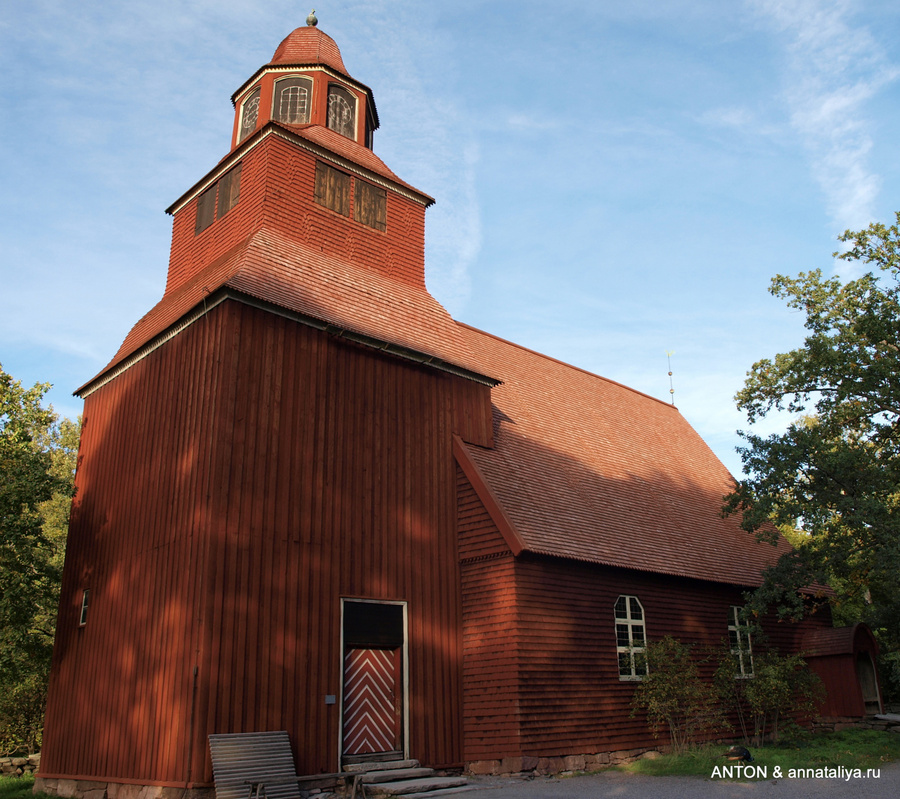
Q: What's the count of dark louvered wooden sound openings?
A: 4